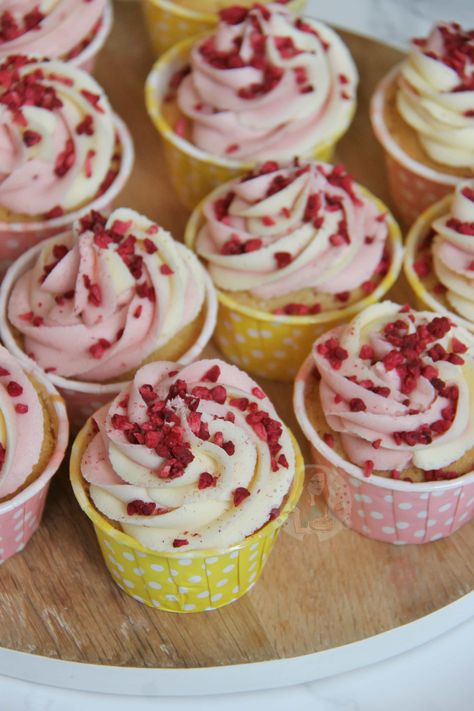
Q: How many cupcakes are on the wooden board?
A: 11